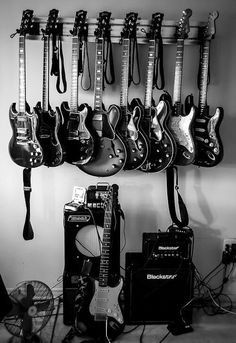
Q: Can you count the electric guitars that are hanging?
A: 8